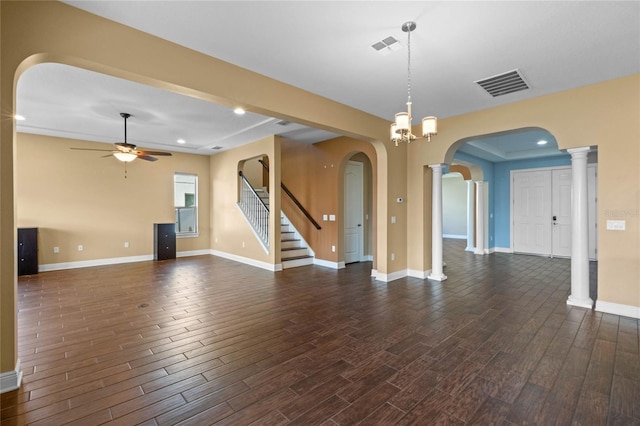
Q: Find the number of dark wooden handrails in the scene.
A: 2